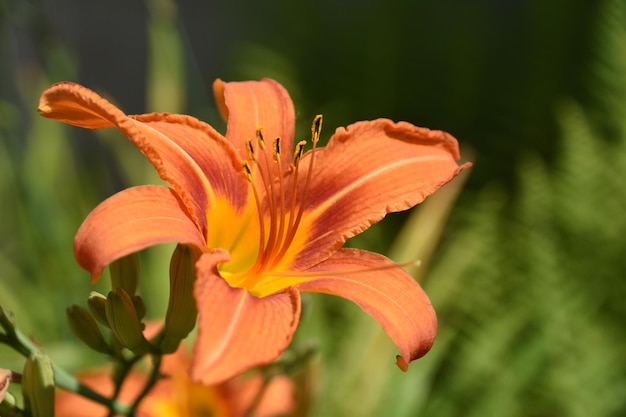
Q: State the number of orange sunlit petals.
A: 6